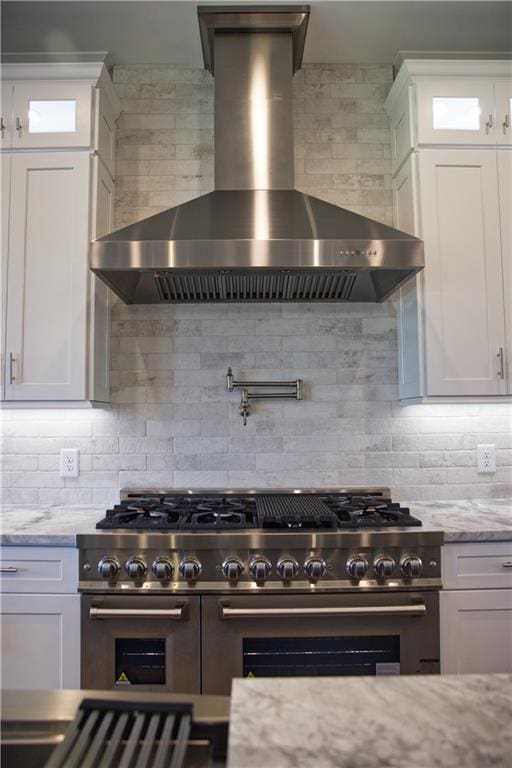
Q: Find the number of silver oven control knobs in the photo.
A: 11